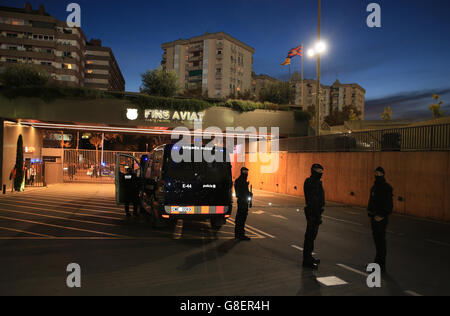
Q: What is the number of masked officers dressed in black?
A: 3